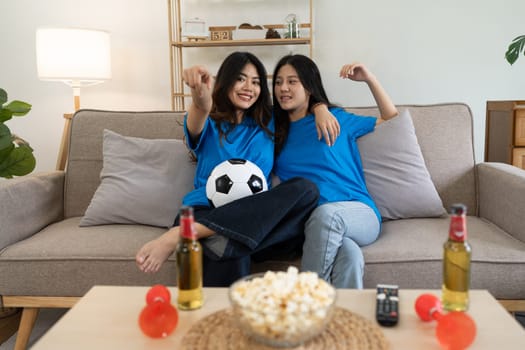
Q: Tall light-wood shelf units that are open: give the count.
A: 1